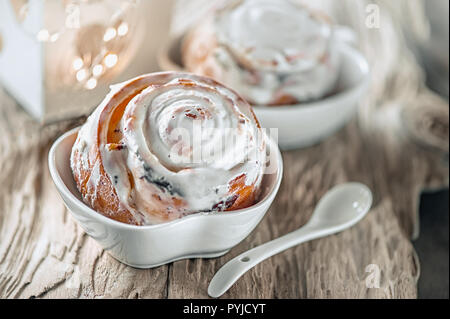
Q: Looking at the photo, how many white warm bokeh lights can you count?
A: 9